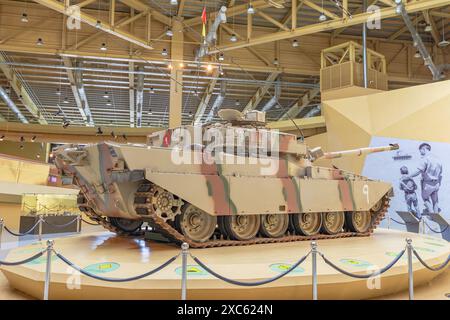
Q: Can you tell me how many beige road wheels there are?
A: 6